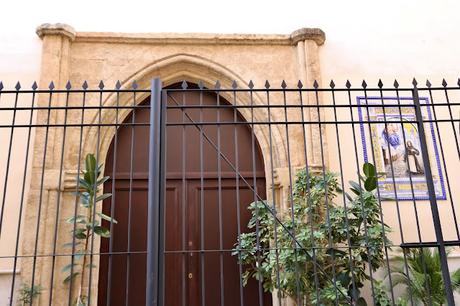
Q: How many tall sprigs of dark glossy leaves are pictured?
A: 2